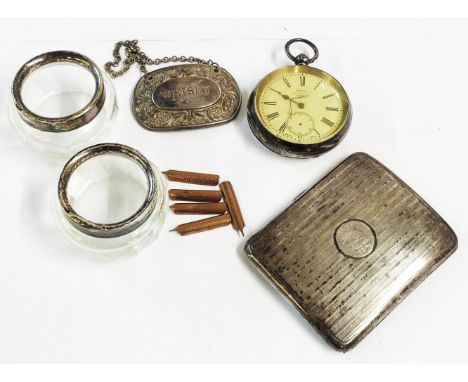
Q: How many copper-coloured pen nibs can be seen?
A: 5